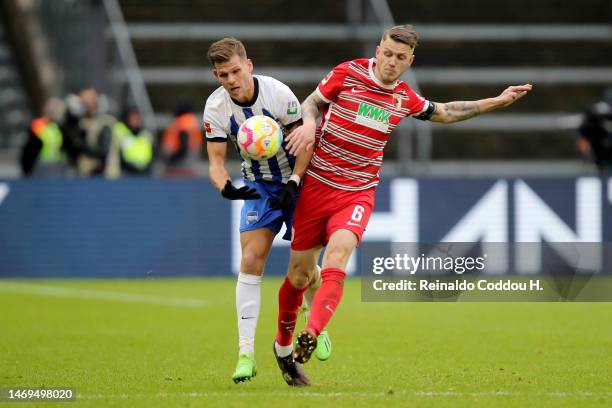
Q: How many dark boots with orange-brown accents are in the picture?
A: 2